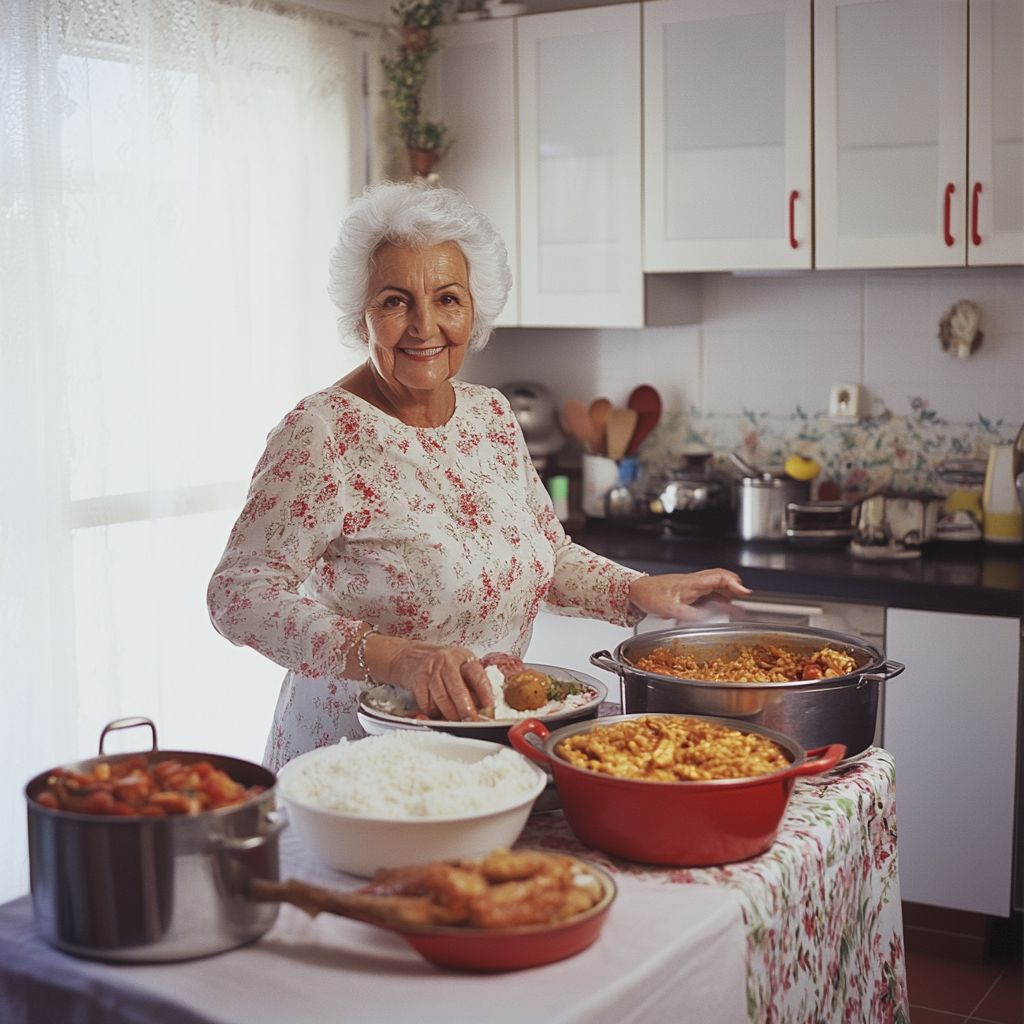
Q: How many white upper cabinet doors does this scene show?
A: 5